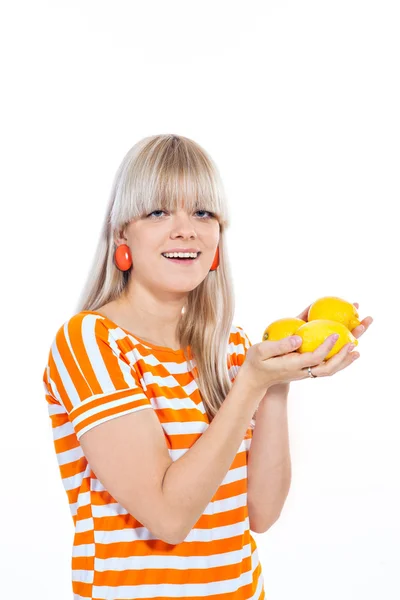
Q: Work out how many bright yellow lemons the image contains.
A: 3